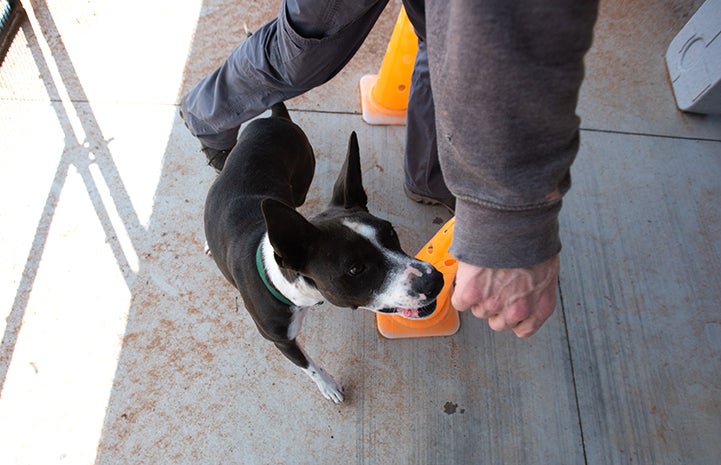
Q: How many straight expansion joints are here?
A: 2